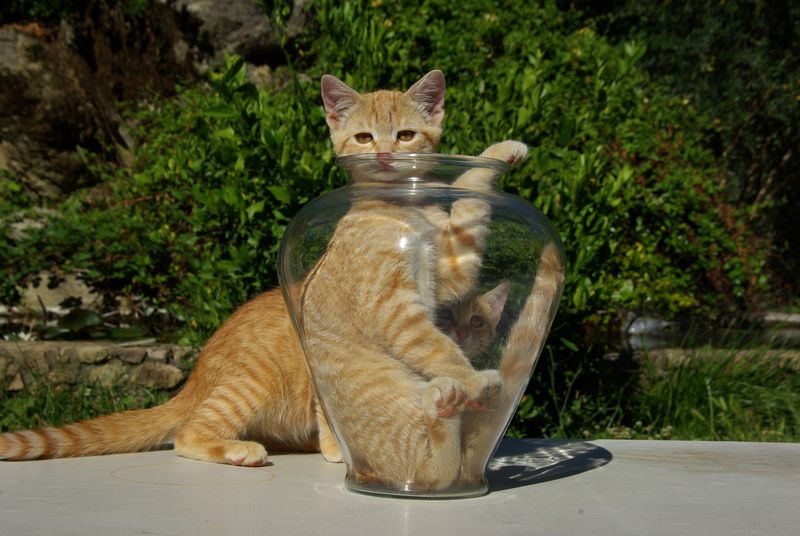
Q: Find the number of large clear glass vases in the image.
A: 1